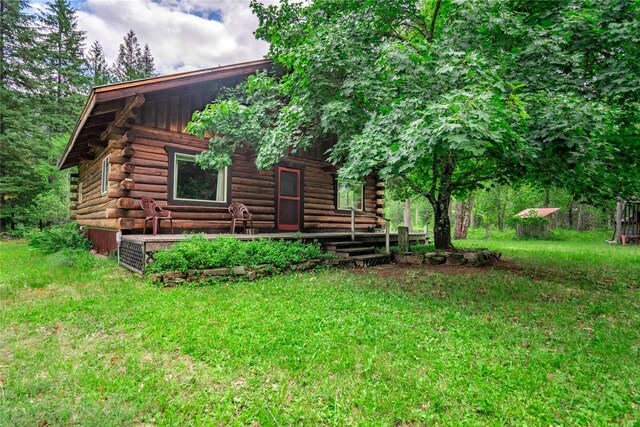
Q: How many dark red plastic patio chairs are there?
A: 2